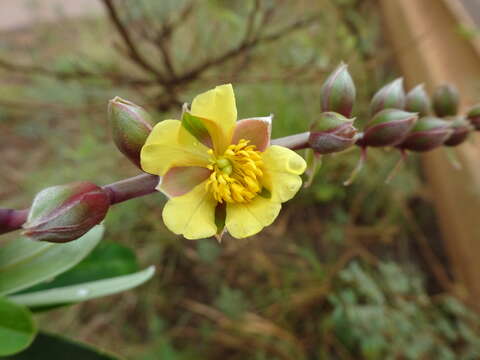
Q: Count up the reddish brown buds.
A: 11